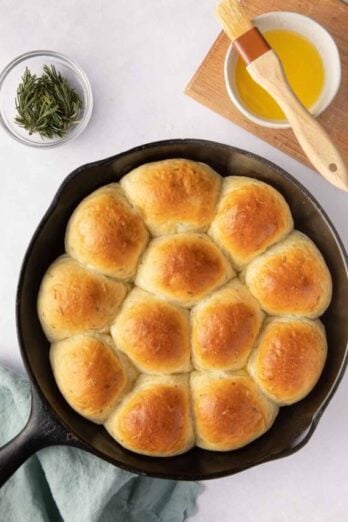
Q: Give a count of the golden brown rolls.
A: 12